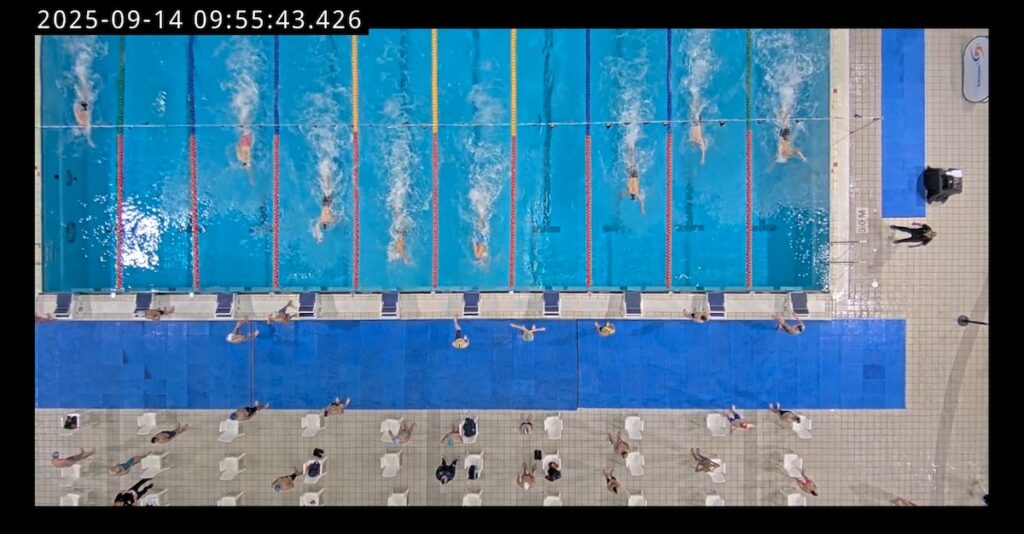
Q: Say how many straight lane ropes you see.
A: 9